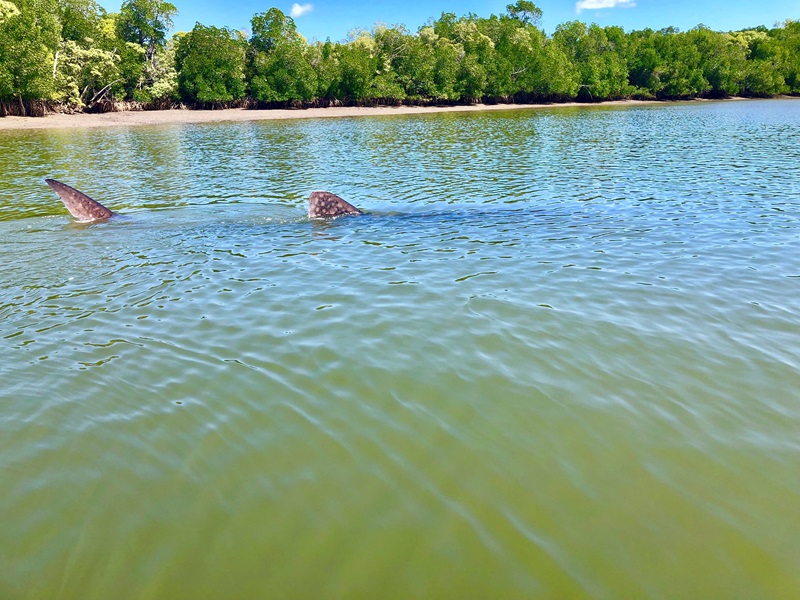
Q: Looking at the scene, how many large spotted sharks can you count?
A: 1